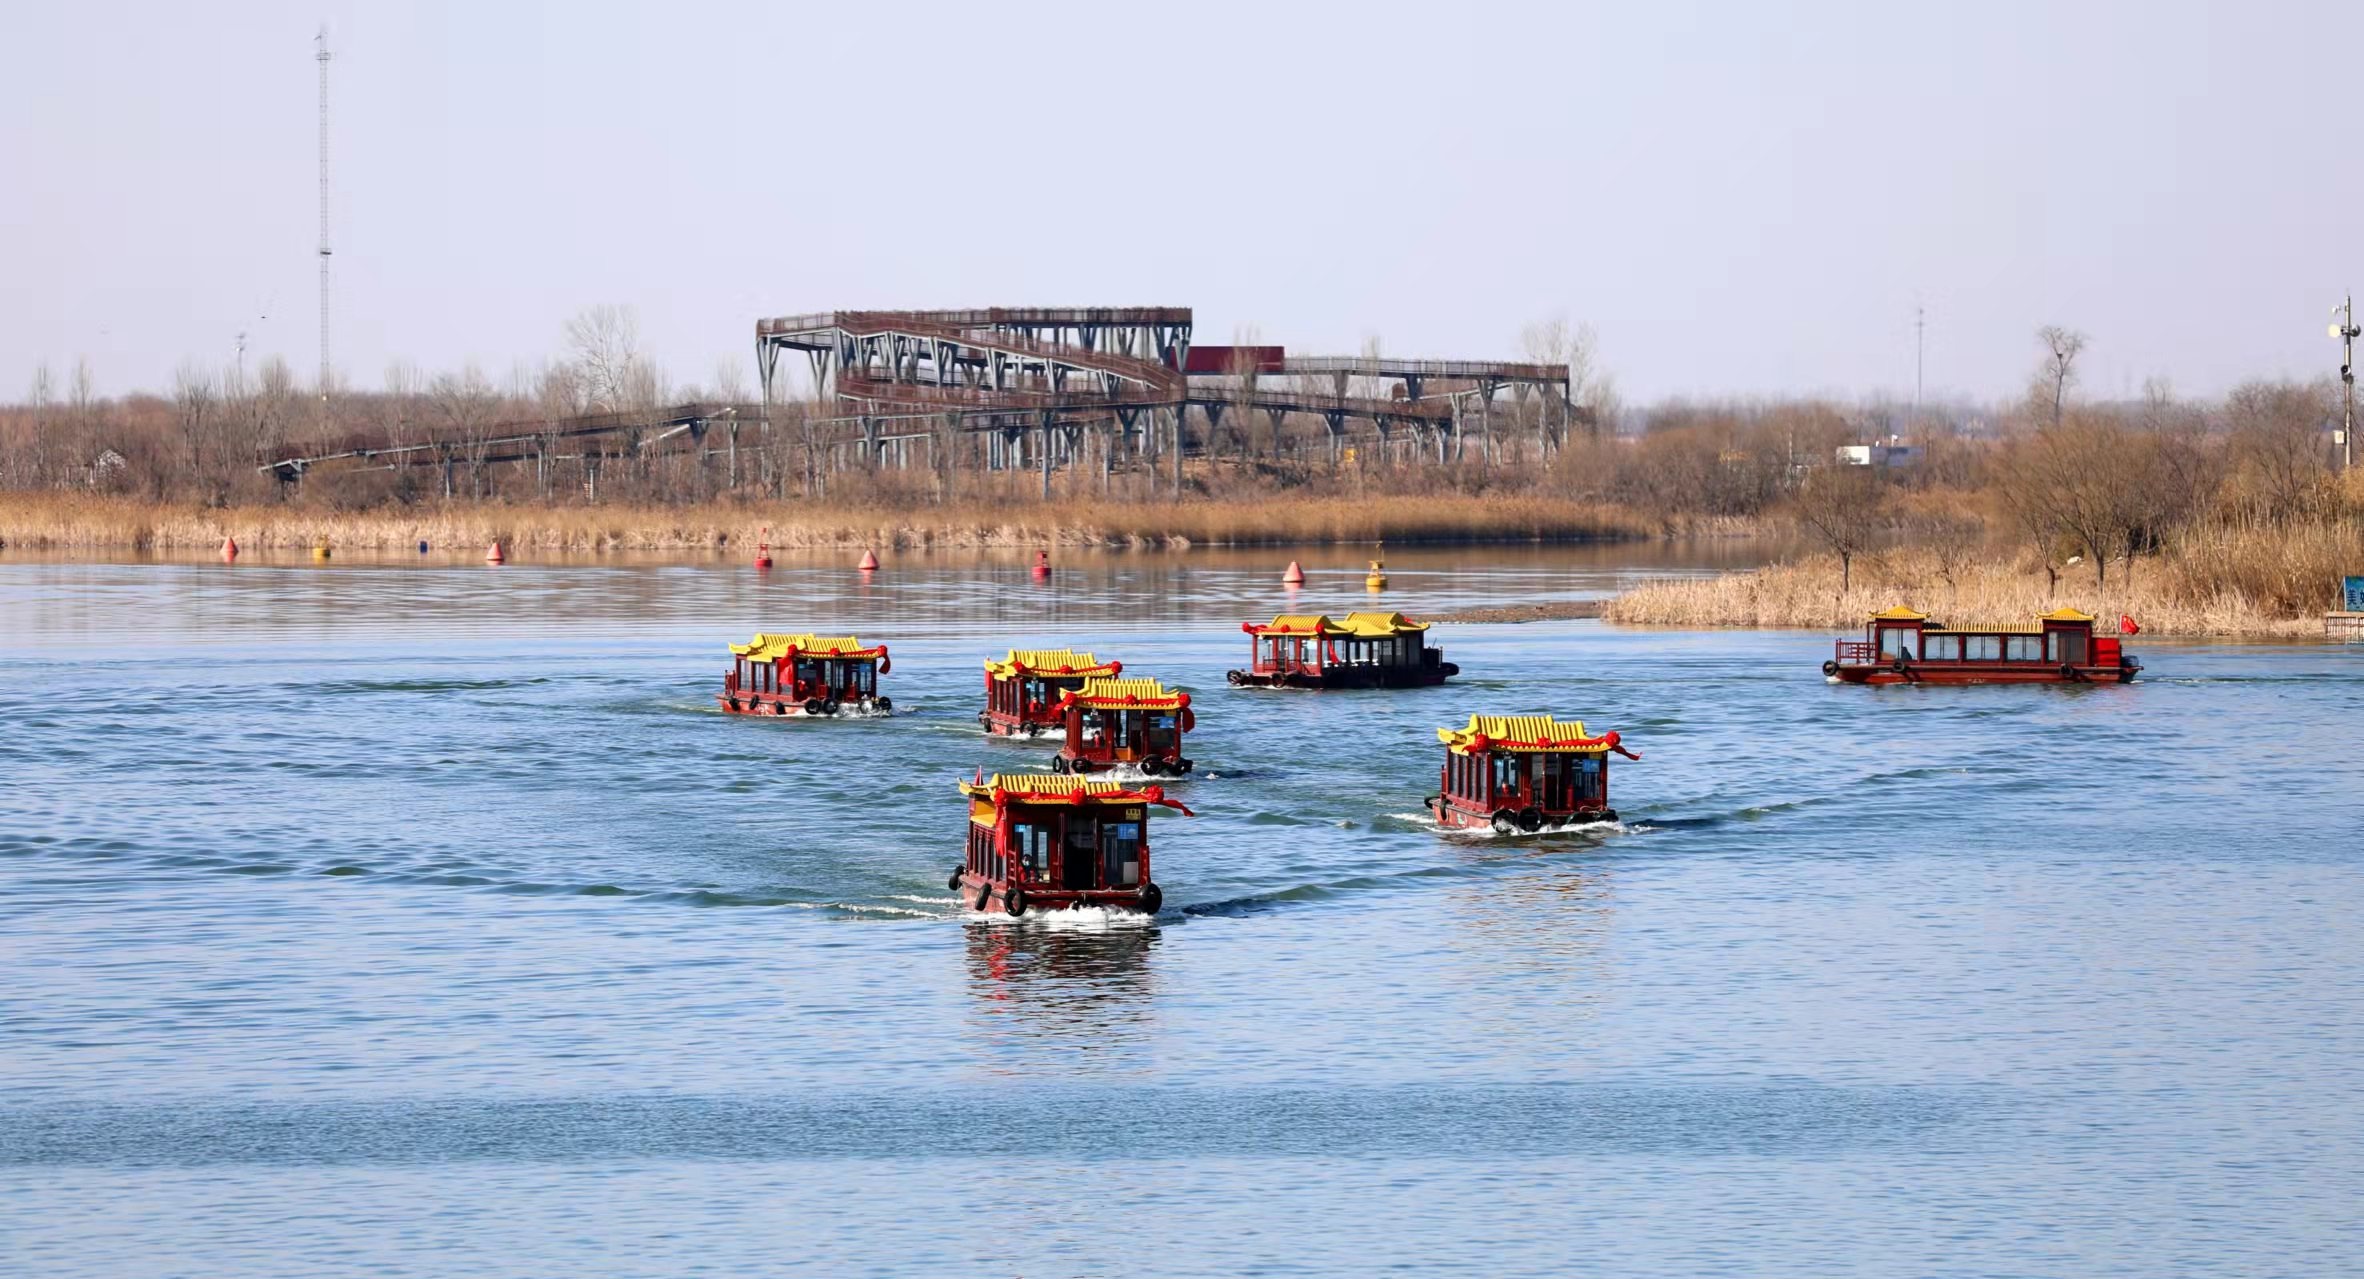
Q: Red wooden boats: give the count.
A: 7